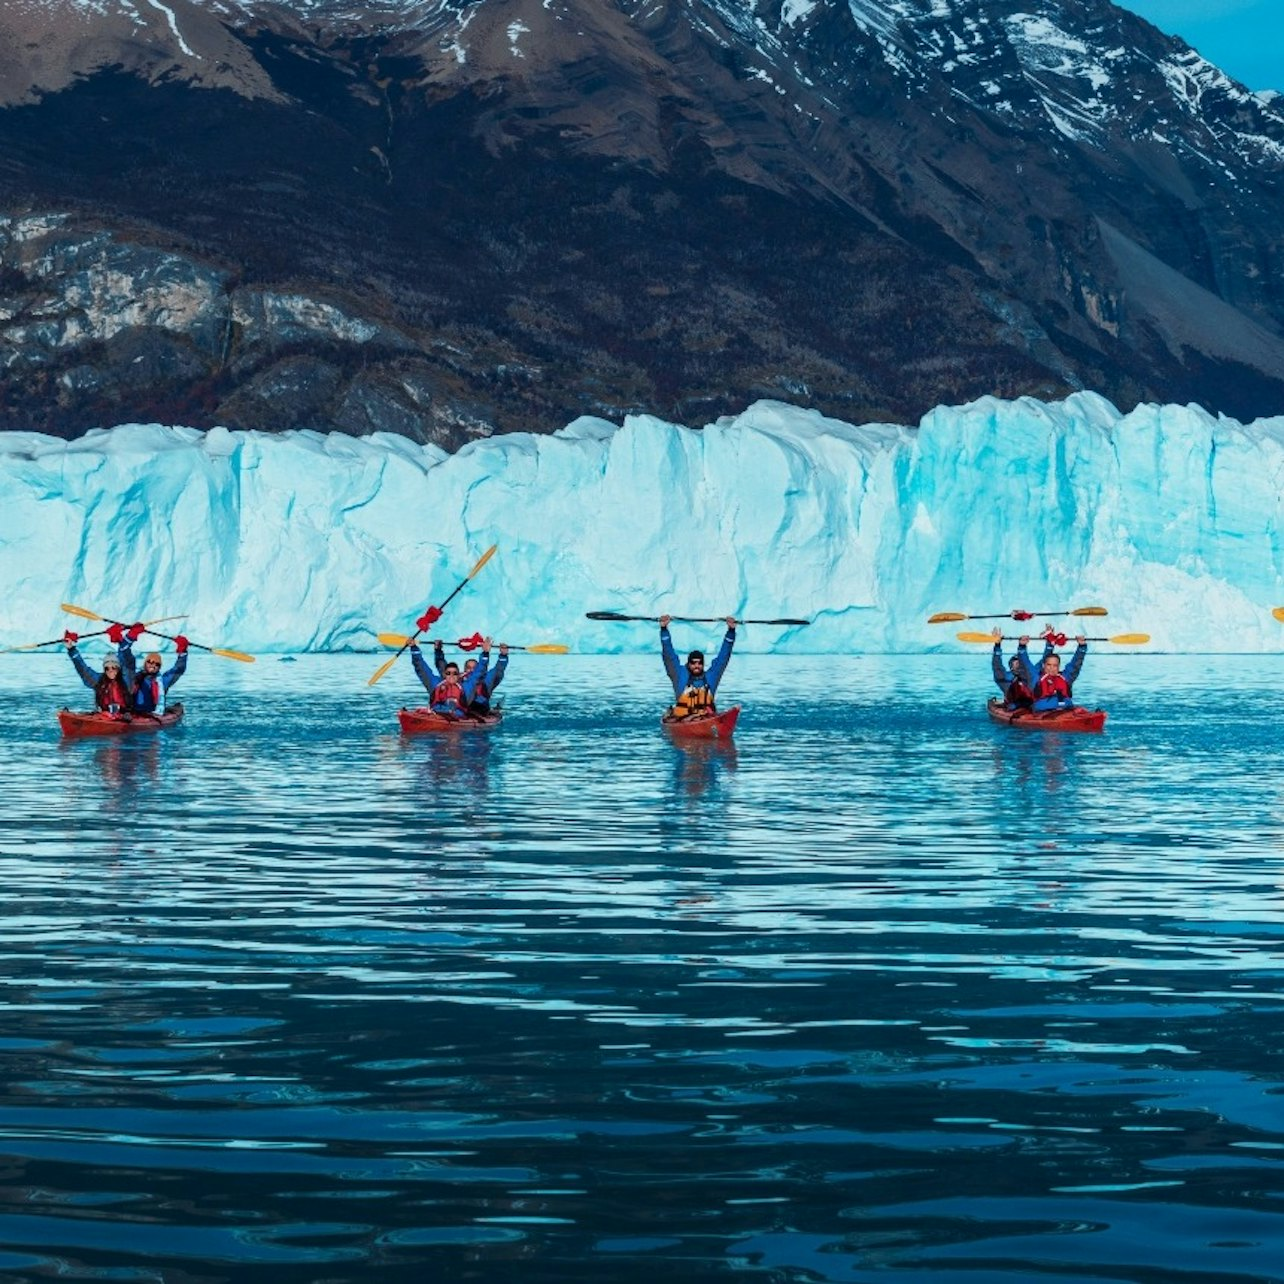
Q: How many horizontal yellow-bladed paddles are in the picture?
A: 3